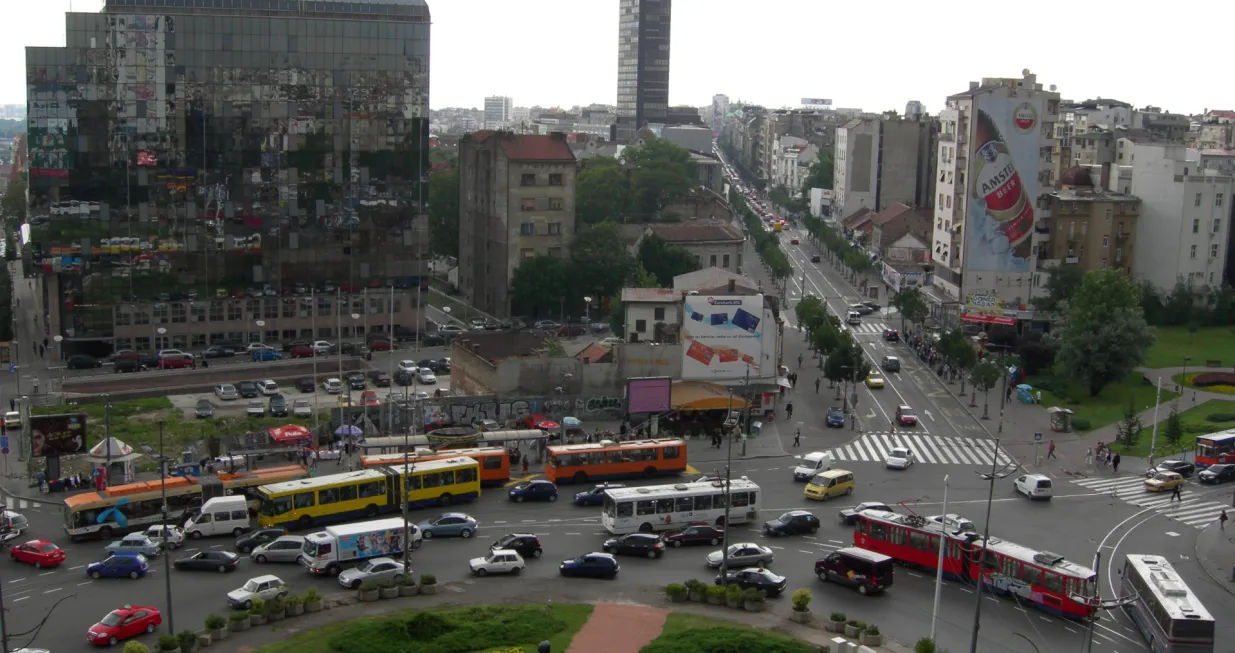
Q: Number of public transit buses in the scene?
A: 7